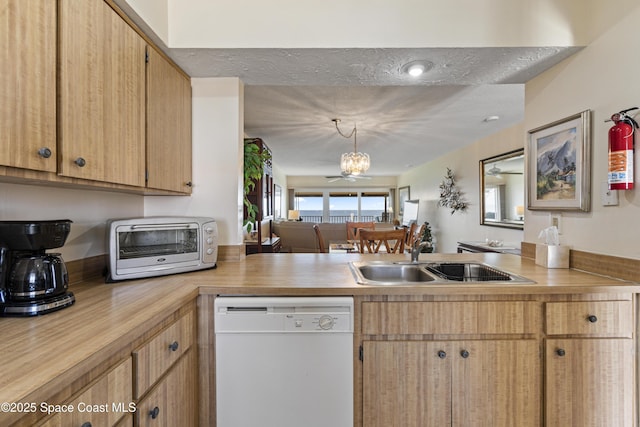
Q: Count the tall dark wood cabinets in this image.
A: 1